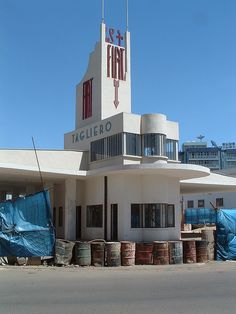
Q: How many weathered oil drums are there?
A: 10